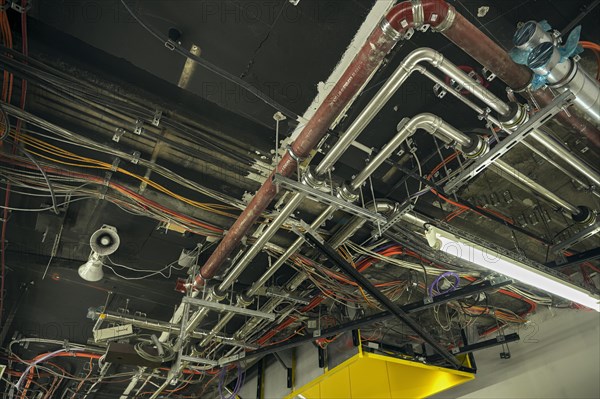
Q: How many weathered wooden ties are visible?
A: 0